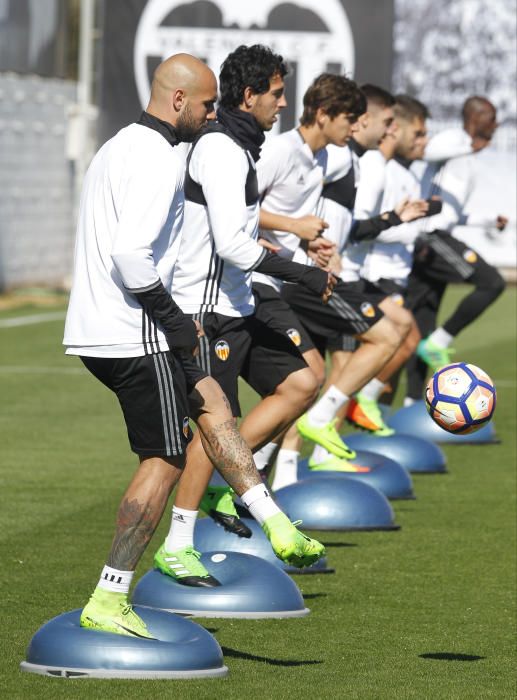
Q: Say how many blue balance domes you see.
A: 7